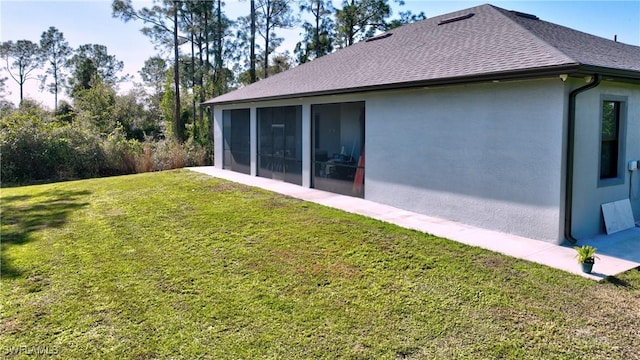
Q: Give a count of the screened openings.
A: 3